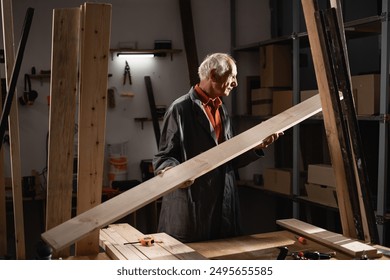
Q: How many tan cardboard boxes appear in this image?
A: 8